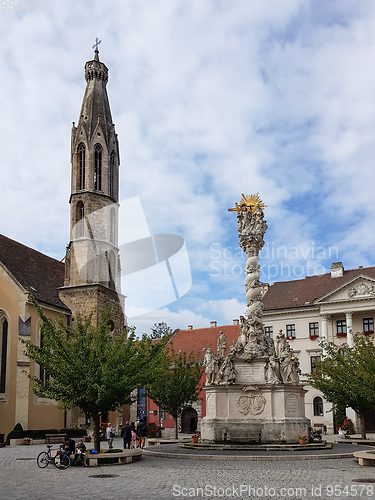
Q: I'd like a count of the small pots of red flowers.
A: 2